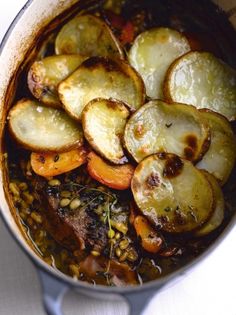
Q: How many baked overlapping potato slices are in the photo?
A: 11